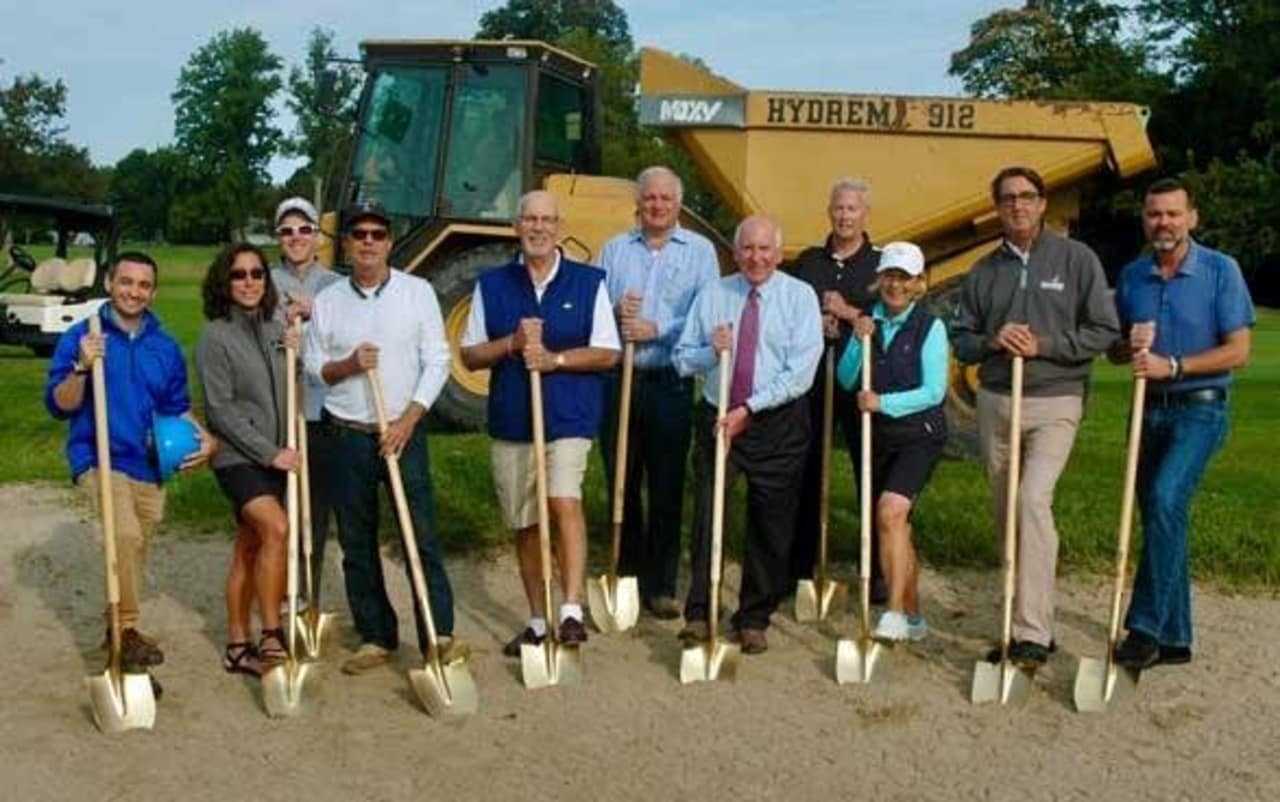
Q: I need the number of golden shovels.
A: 11